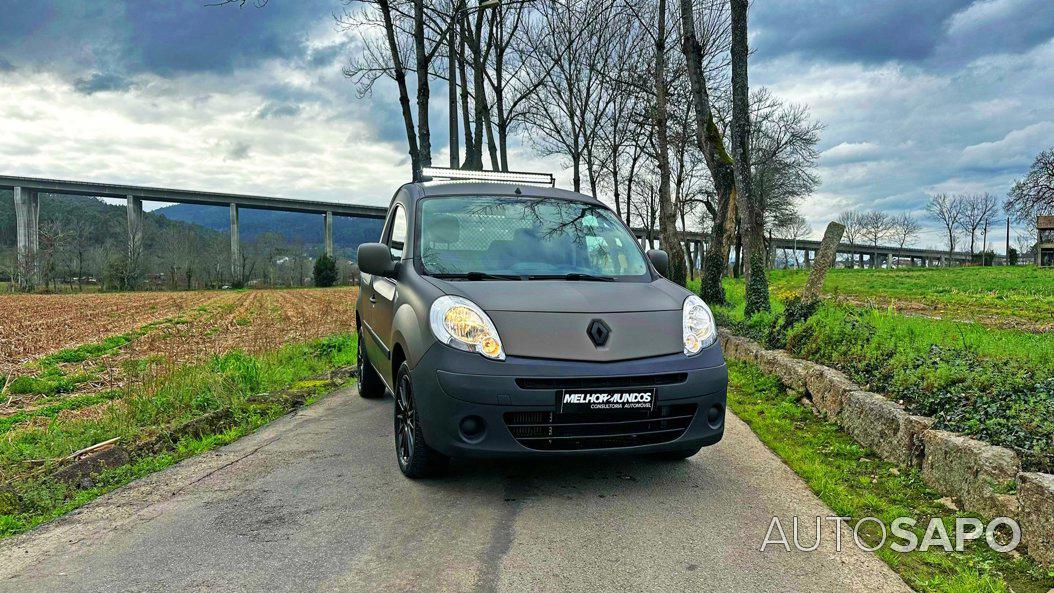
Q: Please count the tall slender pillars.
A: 4